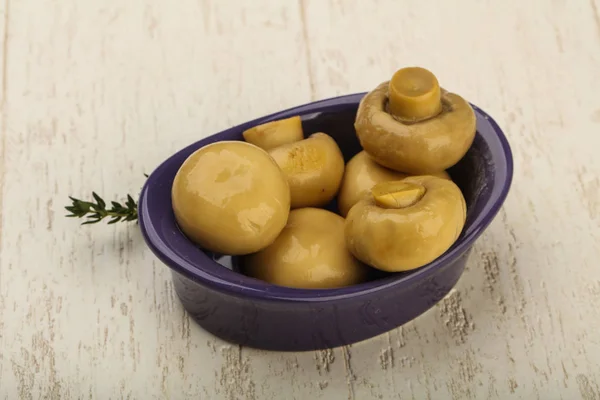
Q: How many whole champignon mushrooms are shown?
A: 6